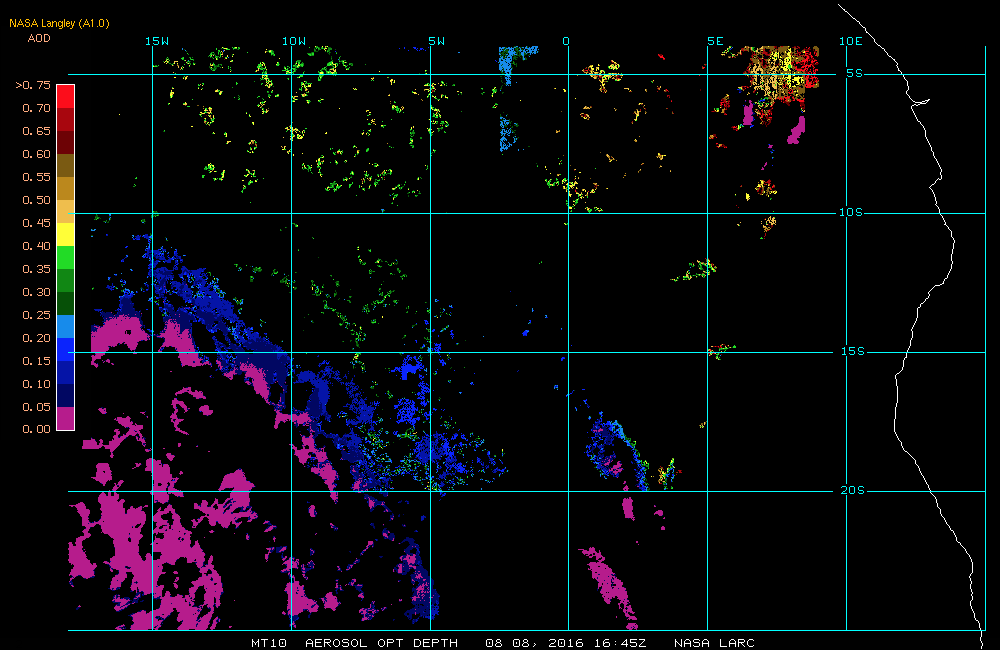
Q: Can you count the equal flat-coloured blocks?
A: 15